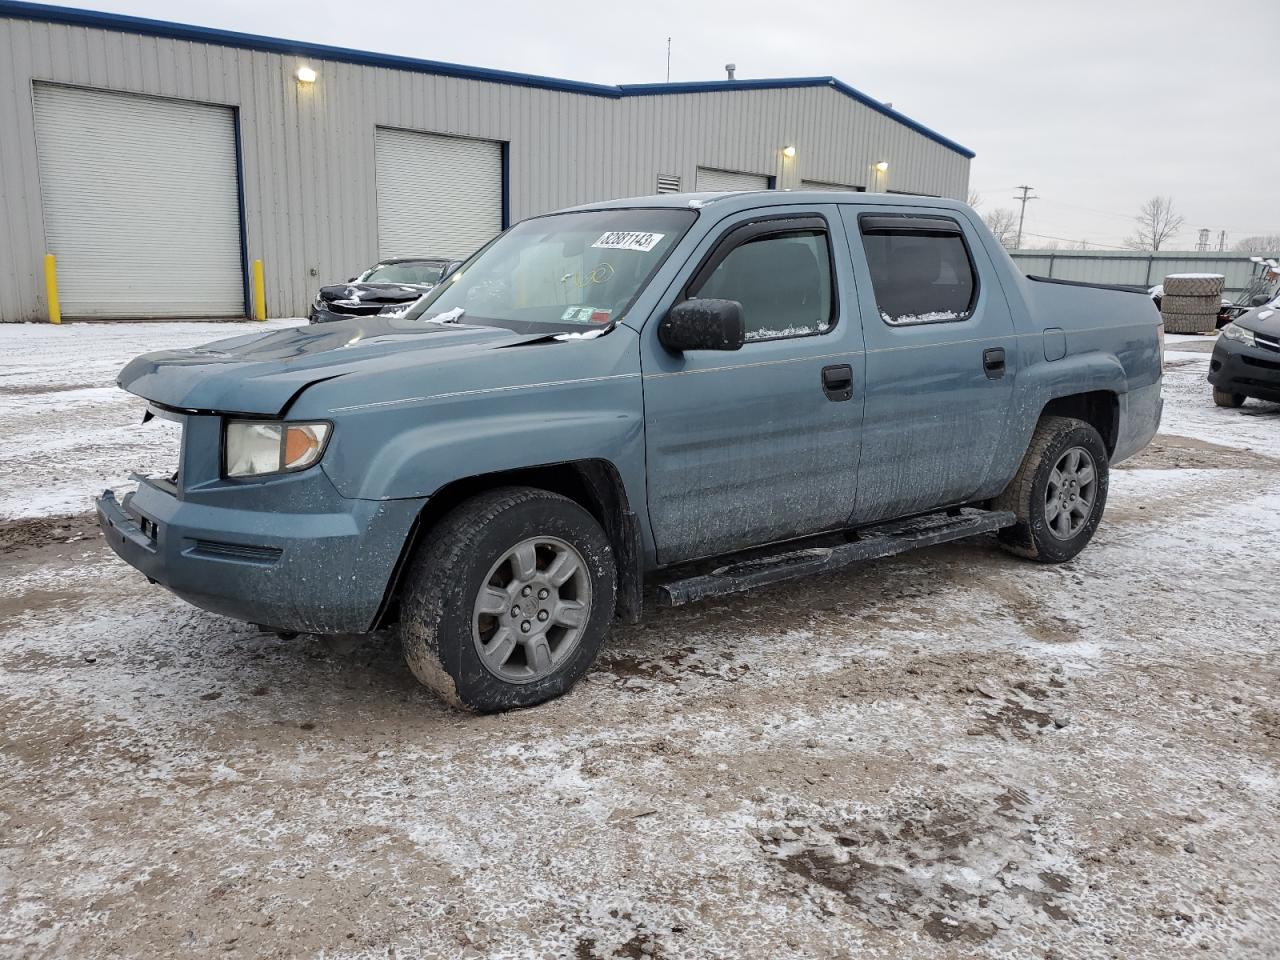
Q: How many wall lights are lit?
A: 3